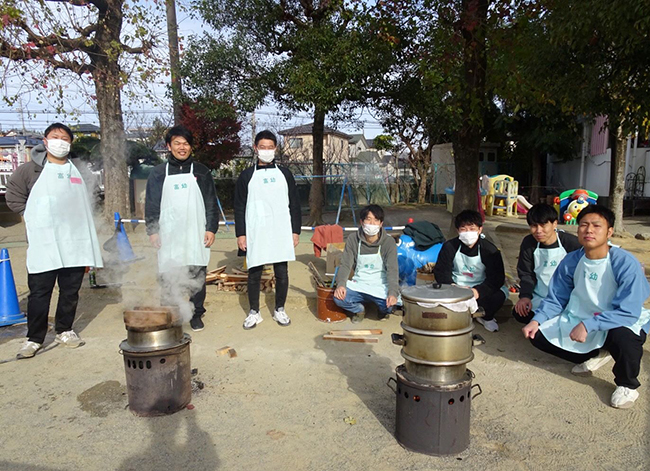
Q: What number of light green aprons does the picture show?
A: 7